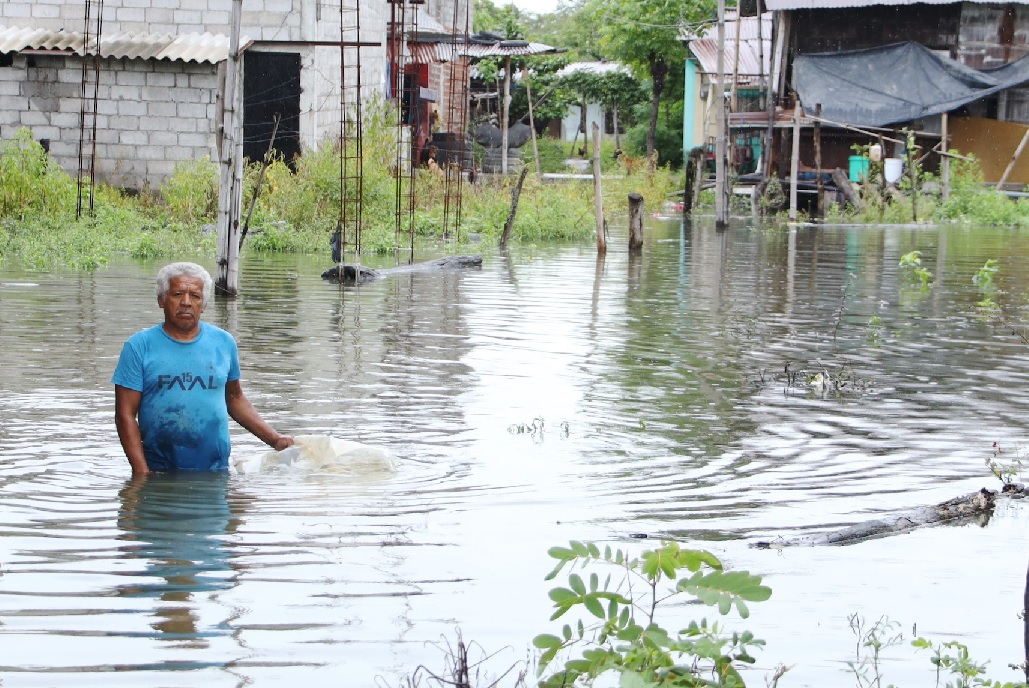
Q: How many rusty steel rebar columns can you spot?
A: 4